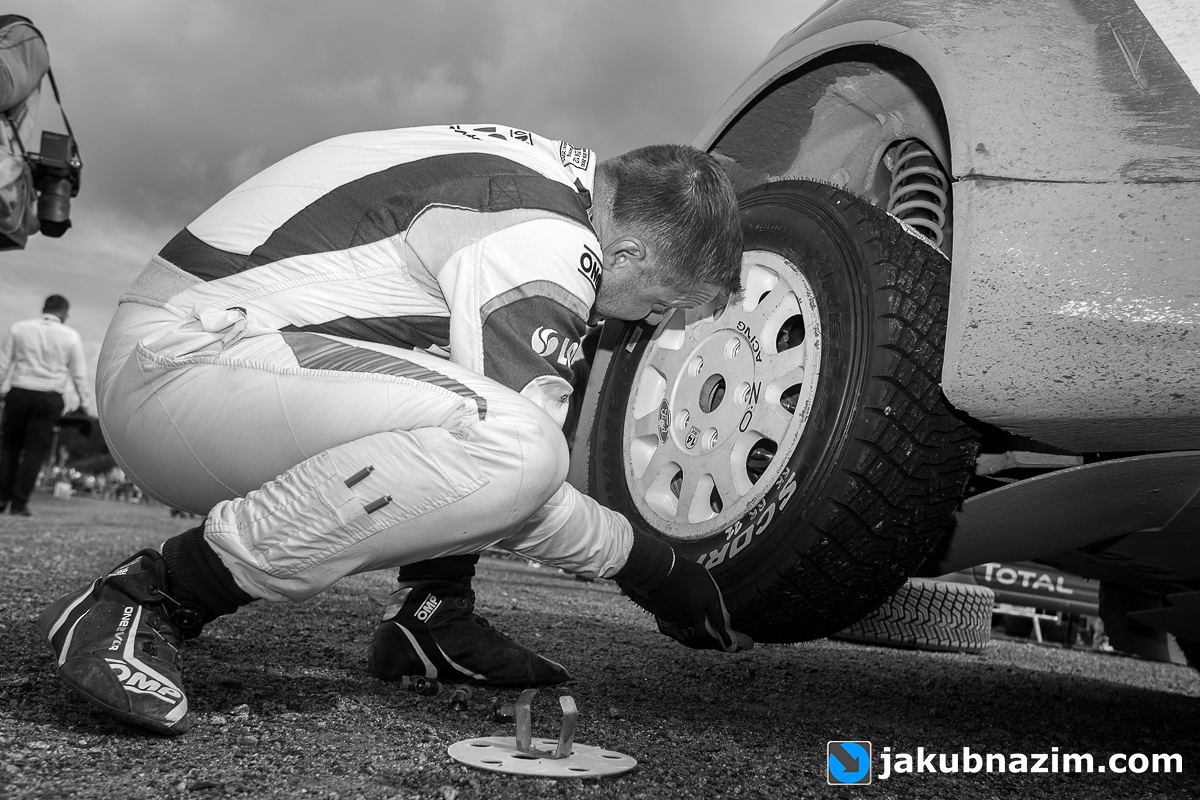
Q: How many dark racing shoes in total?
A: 2